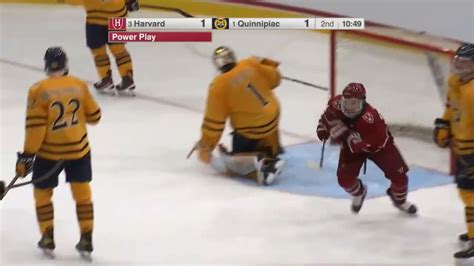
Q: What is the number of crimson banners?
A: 1